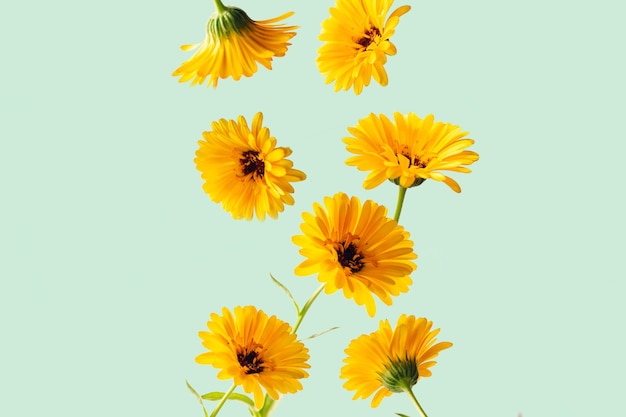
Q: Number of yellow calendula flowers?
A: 7